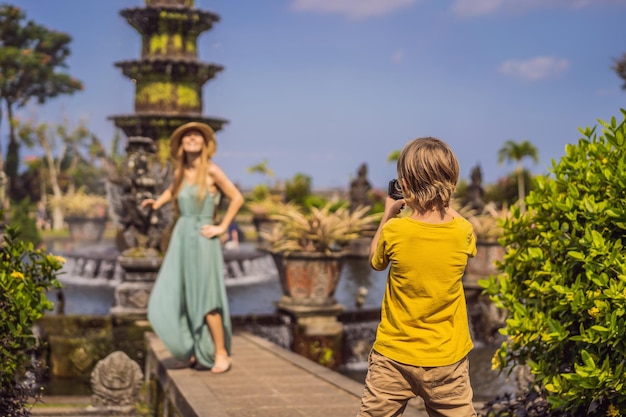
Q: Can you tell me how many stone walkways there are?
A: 1